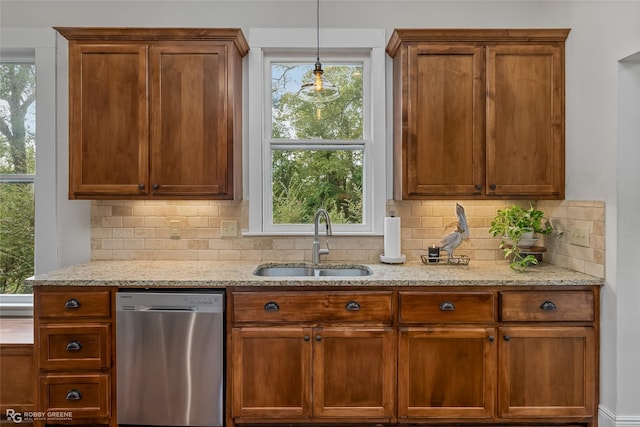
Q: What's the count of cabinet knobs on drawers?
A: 7